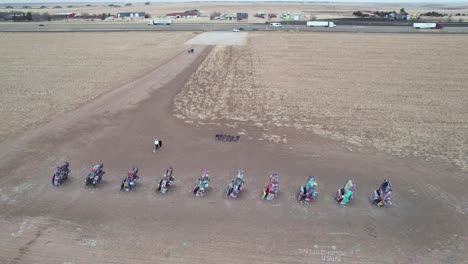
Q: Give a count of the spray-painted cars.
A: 10